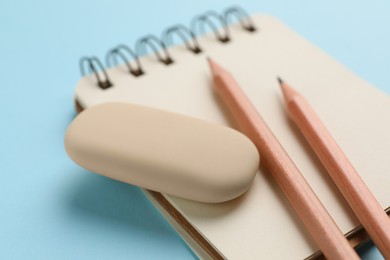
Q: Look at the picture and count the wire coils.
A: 6